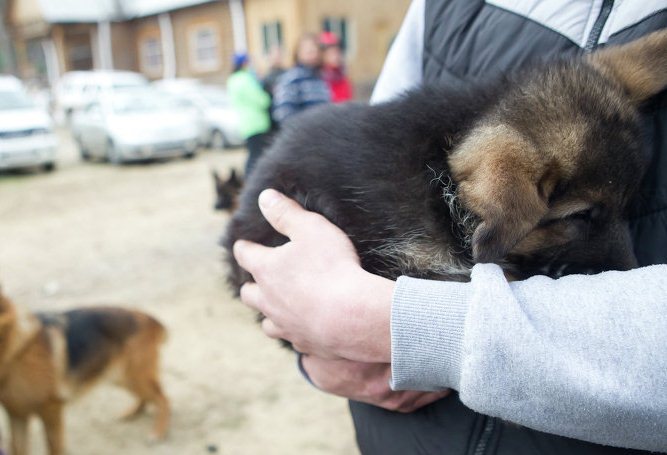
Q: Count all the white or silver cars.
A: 4